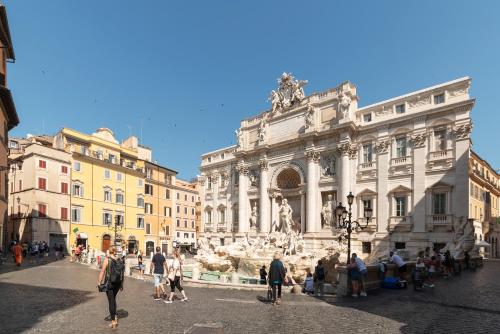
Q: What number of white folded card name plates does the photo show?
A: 0